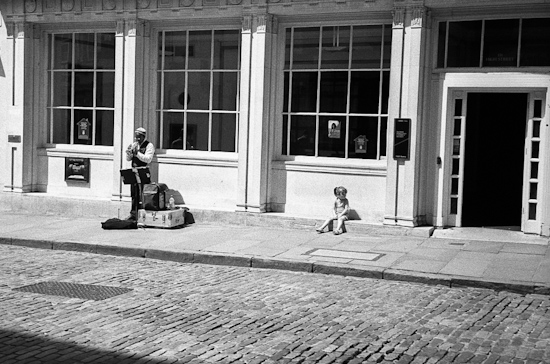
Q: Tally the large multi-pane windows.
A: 3